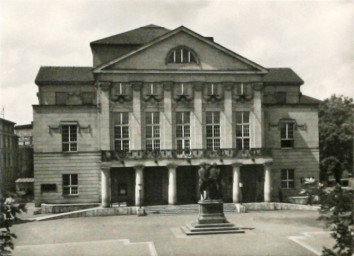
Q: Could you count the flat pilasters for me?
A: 6